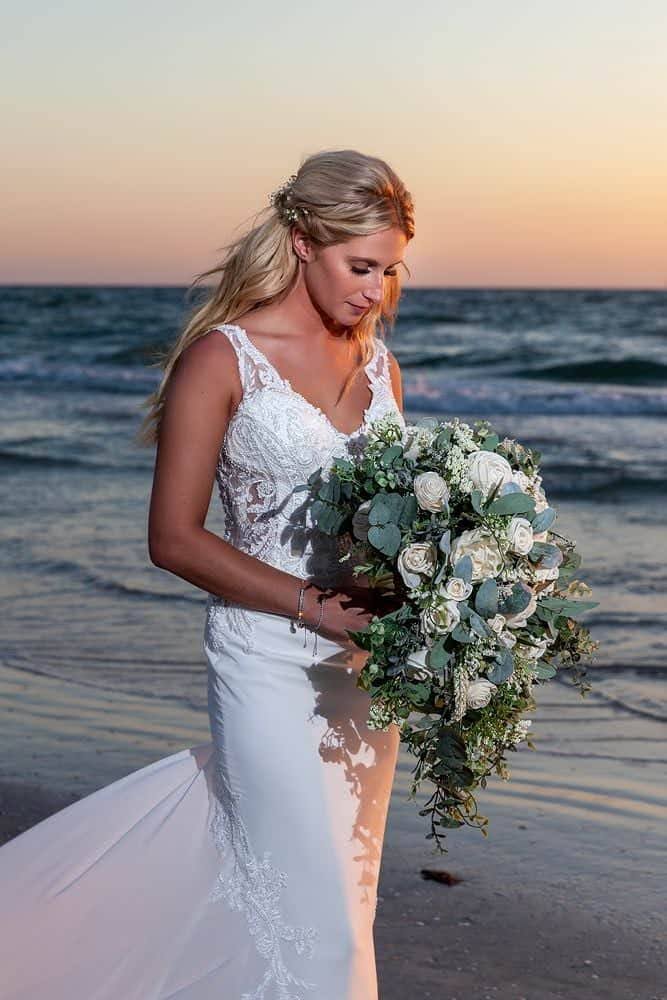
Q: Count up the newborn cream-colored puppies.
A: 0